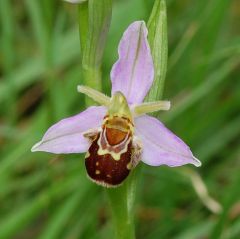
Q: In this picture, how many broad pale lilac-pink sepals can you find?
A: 3